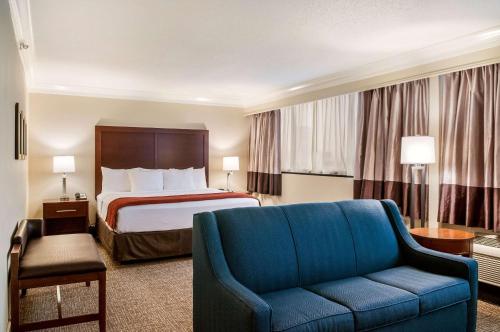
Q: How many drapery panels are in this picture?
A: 3